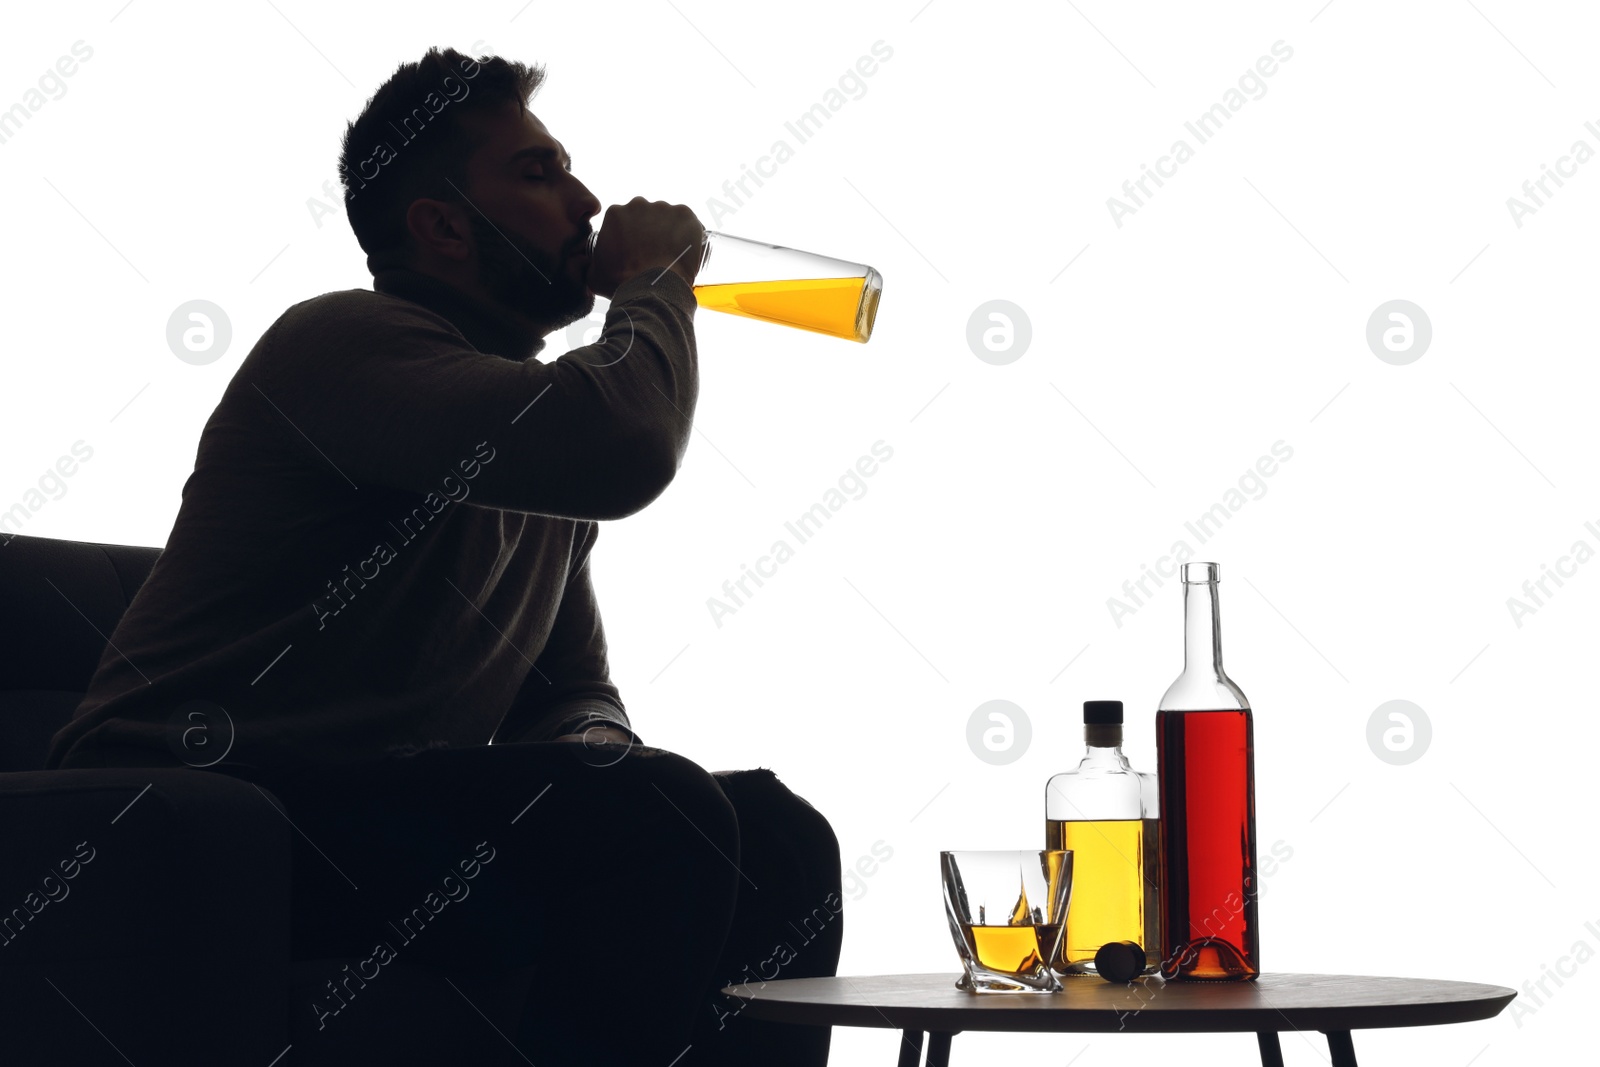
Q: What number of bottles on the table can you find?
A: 2